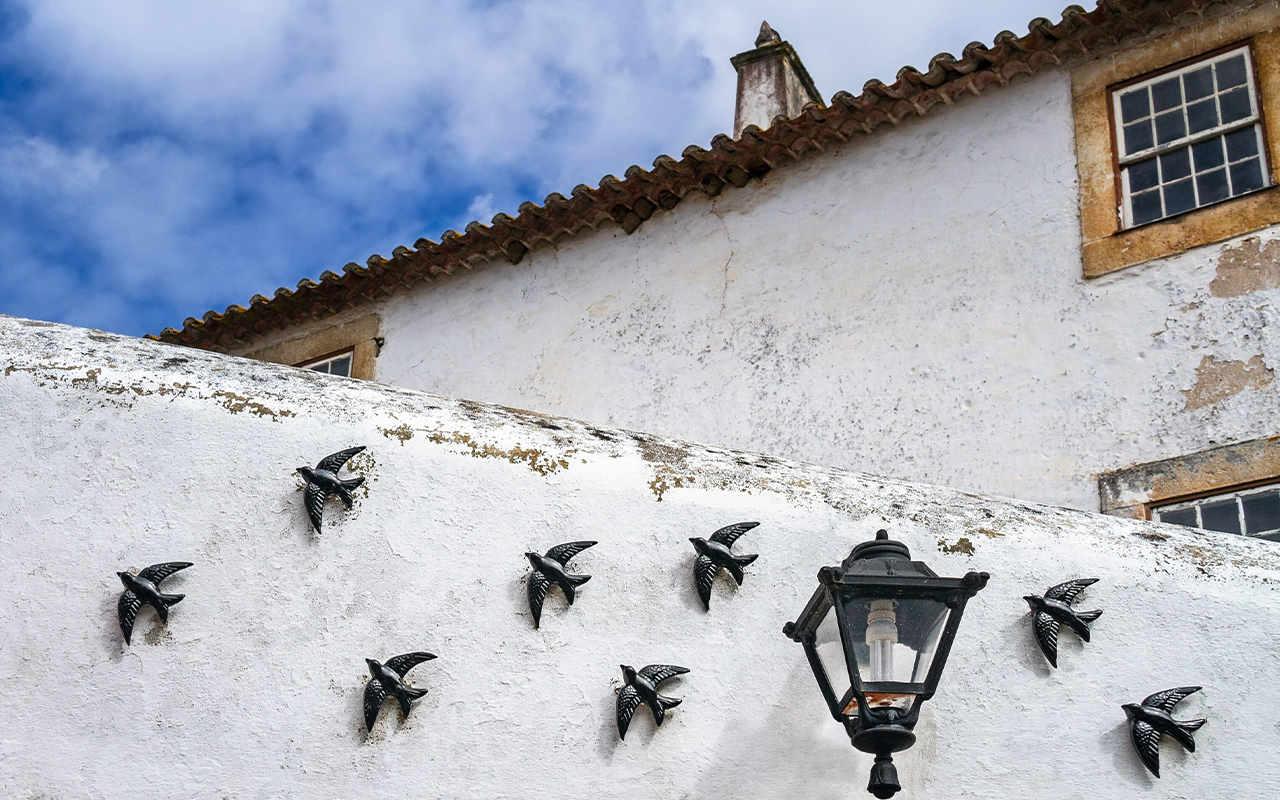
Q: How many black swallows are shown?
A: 8